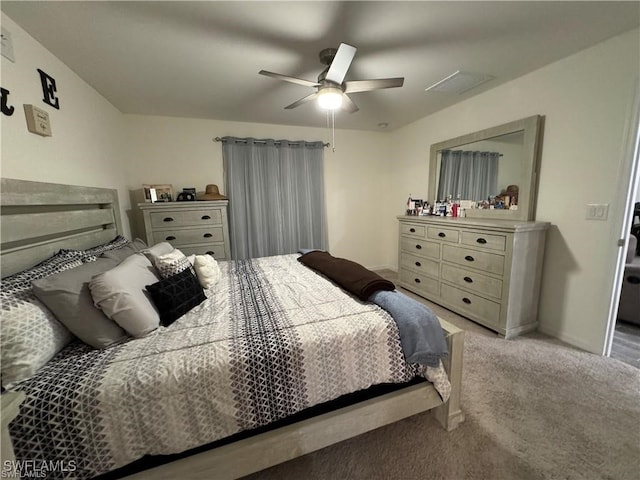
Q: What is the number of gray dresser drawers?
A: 12